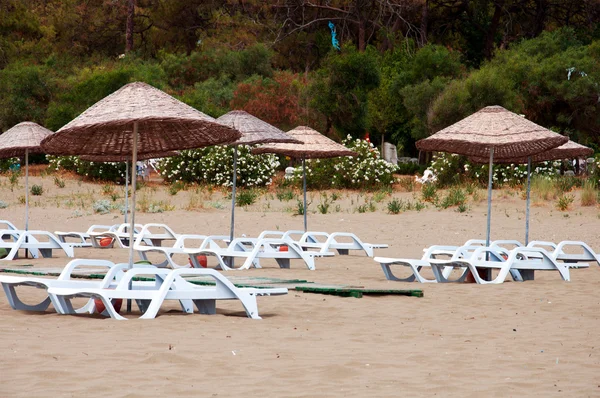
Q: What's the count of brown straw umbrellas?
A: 7